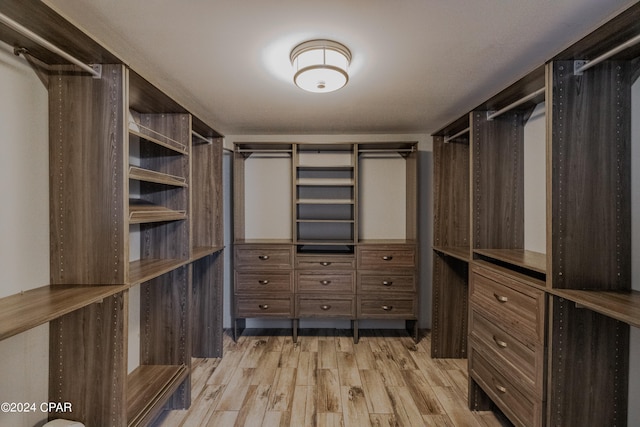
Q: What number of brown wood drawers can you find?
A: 12